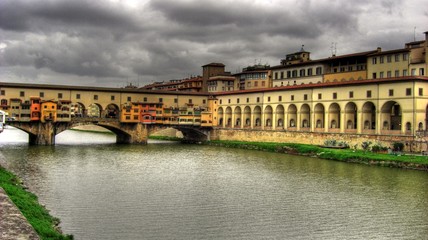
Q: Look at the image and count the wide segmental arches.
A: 3